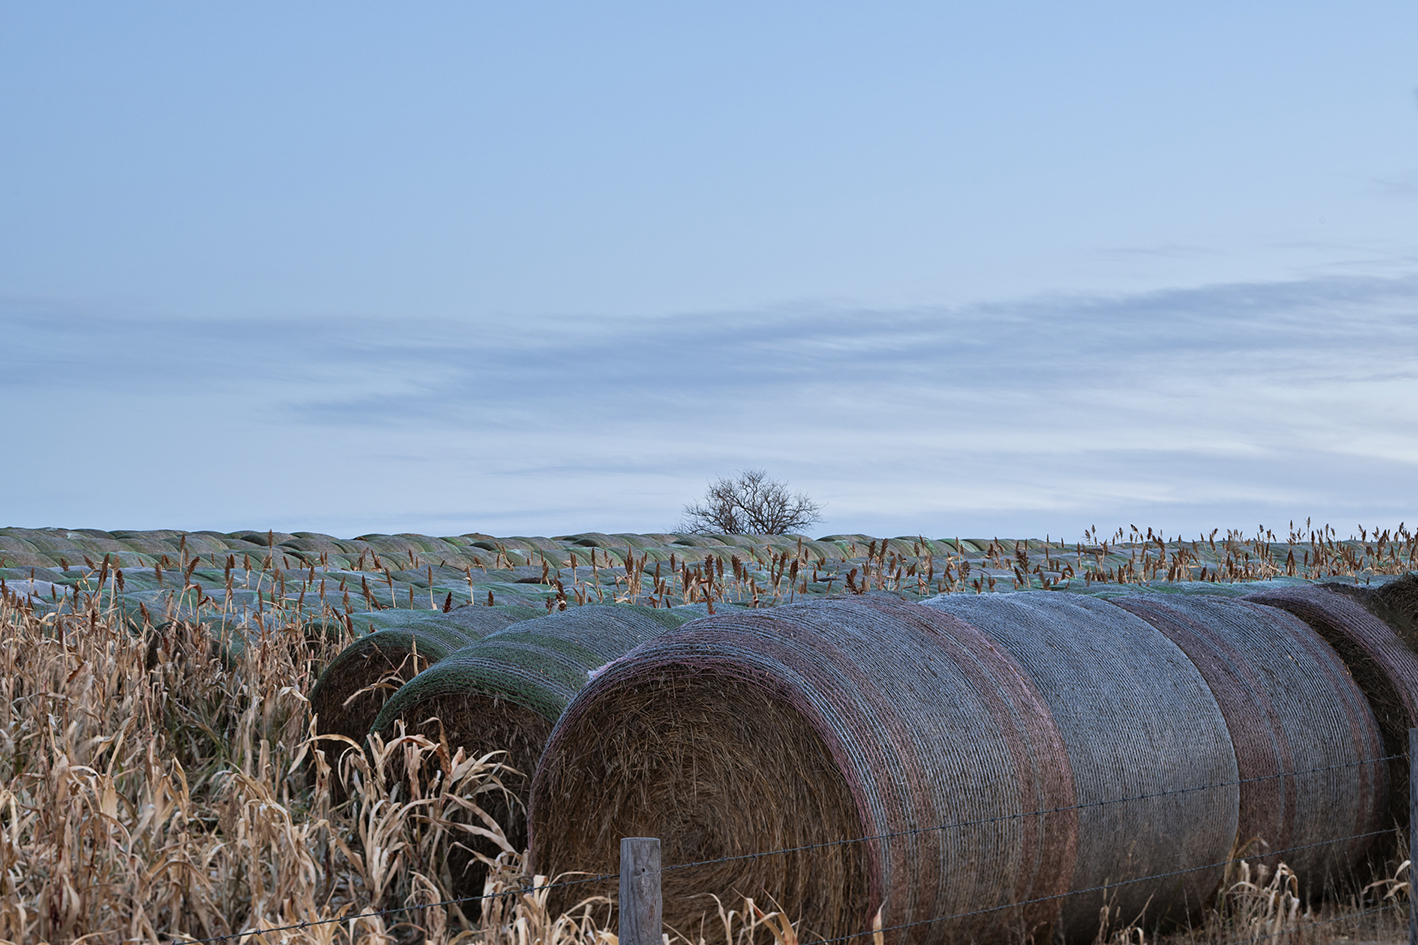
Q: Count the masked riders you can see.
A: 0